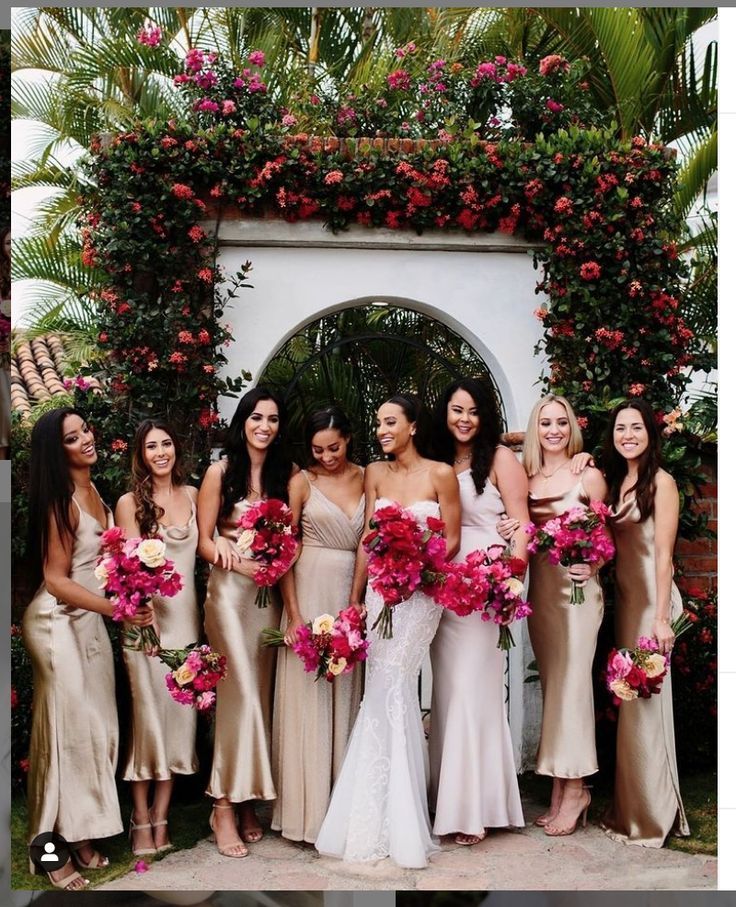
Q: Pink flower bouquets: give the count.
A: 8